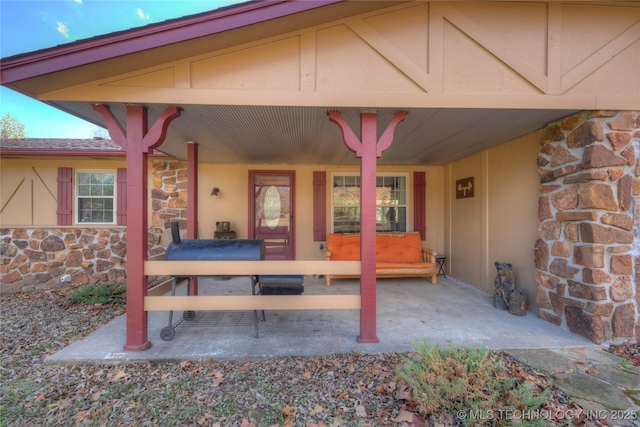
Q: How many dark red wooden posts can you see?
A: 3